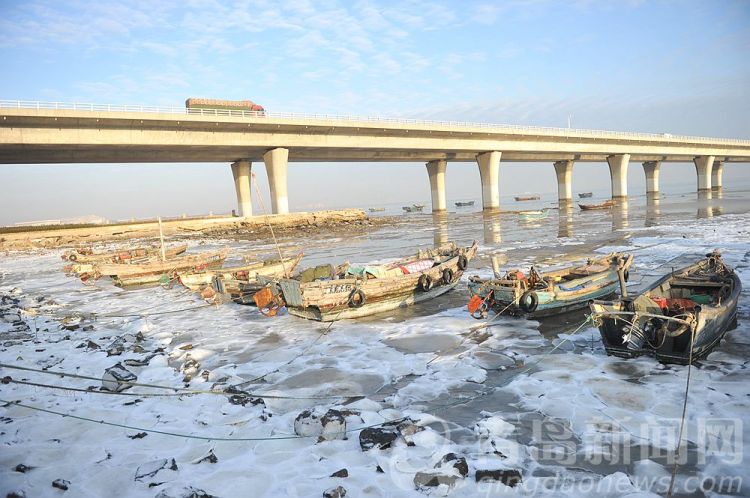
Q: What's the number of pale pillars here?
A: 9